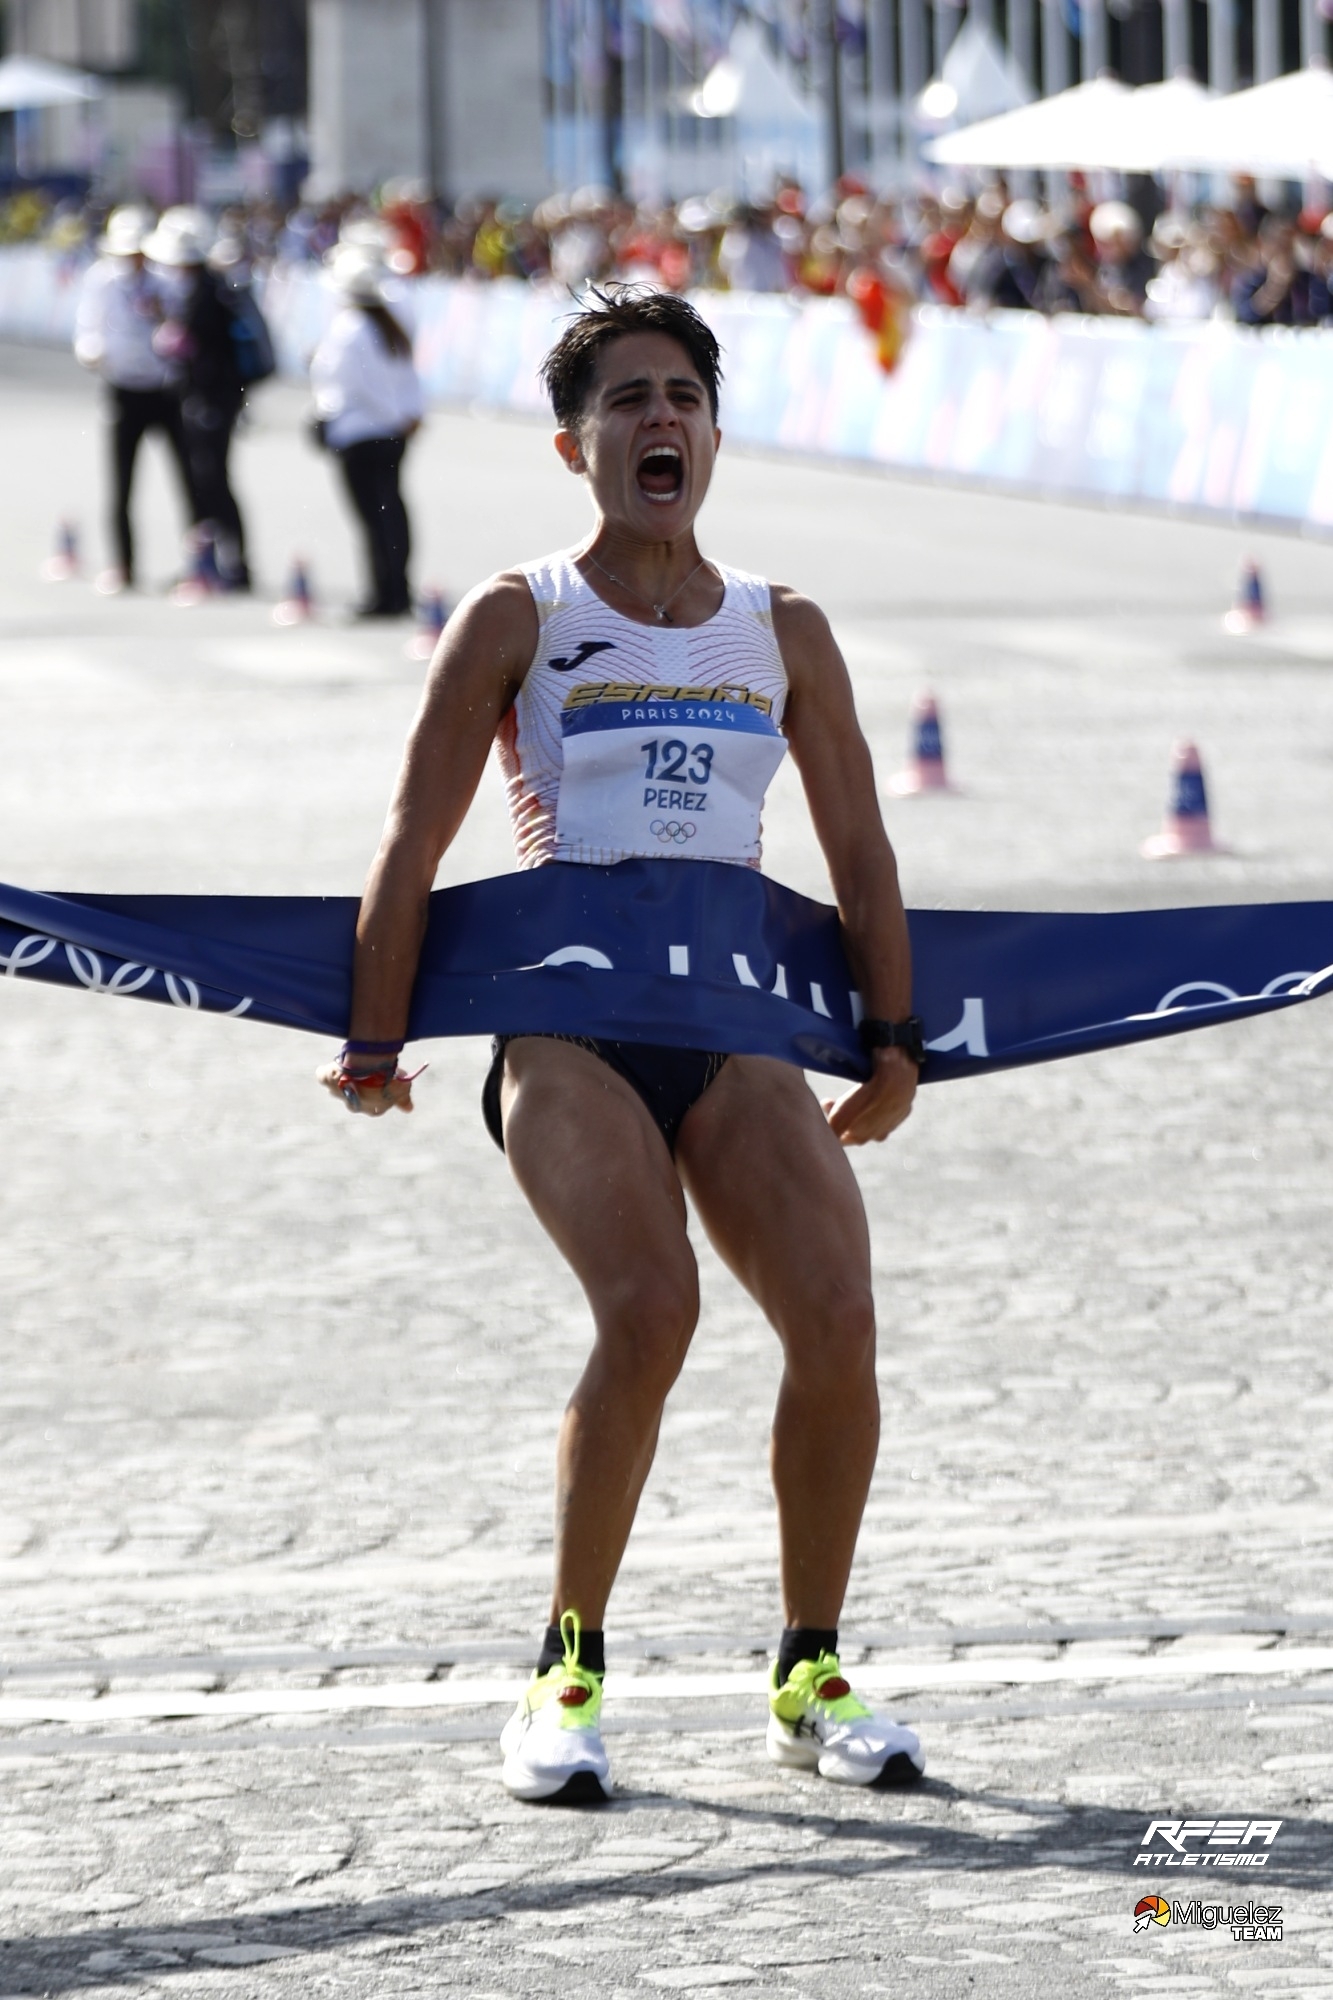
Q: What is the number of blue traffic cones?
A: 7